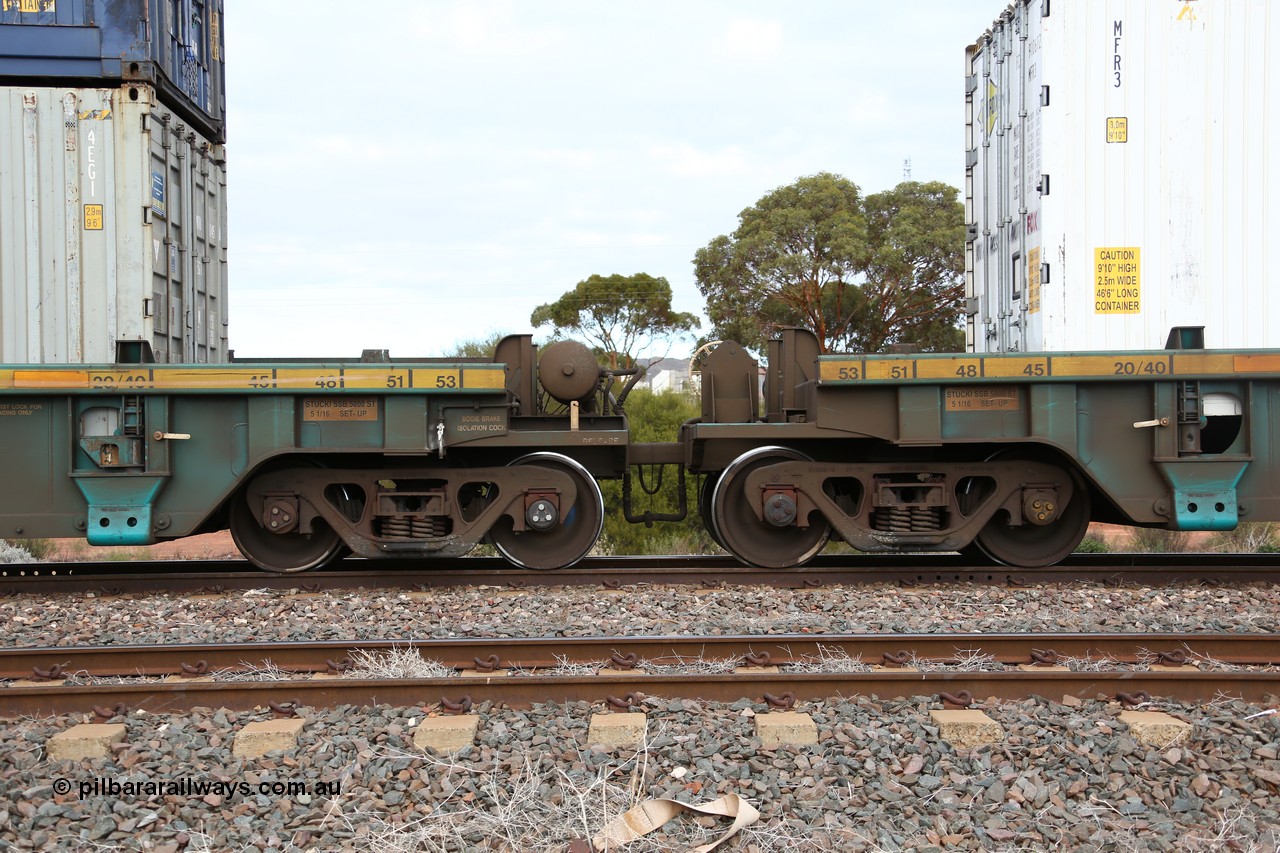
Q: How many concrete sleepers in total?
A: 7